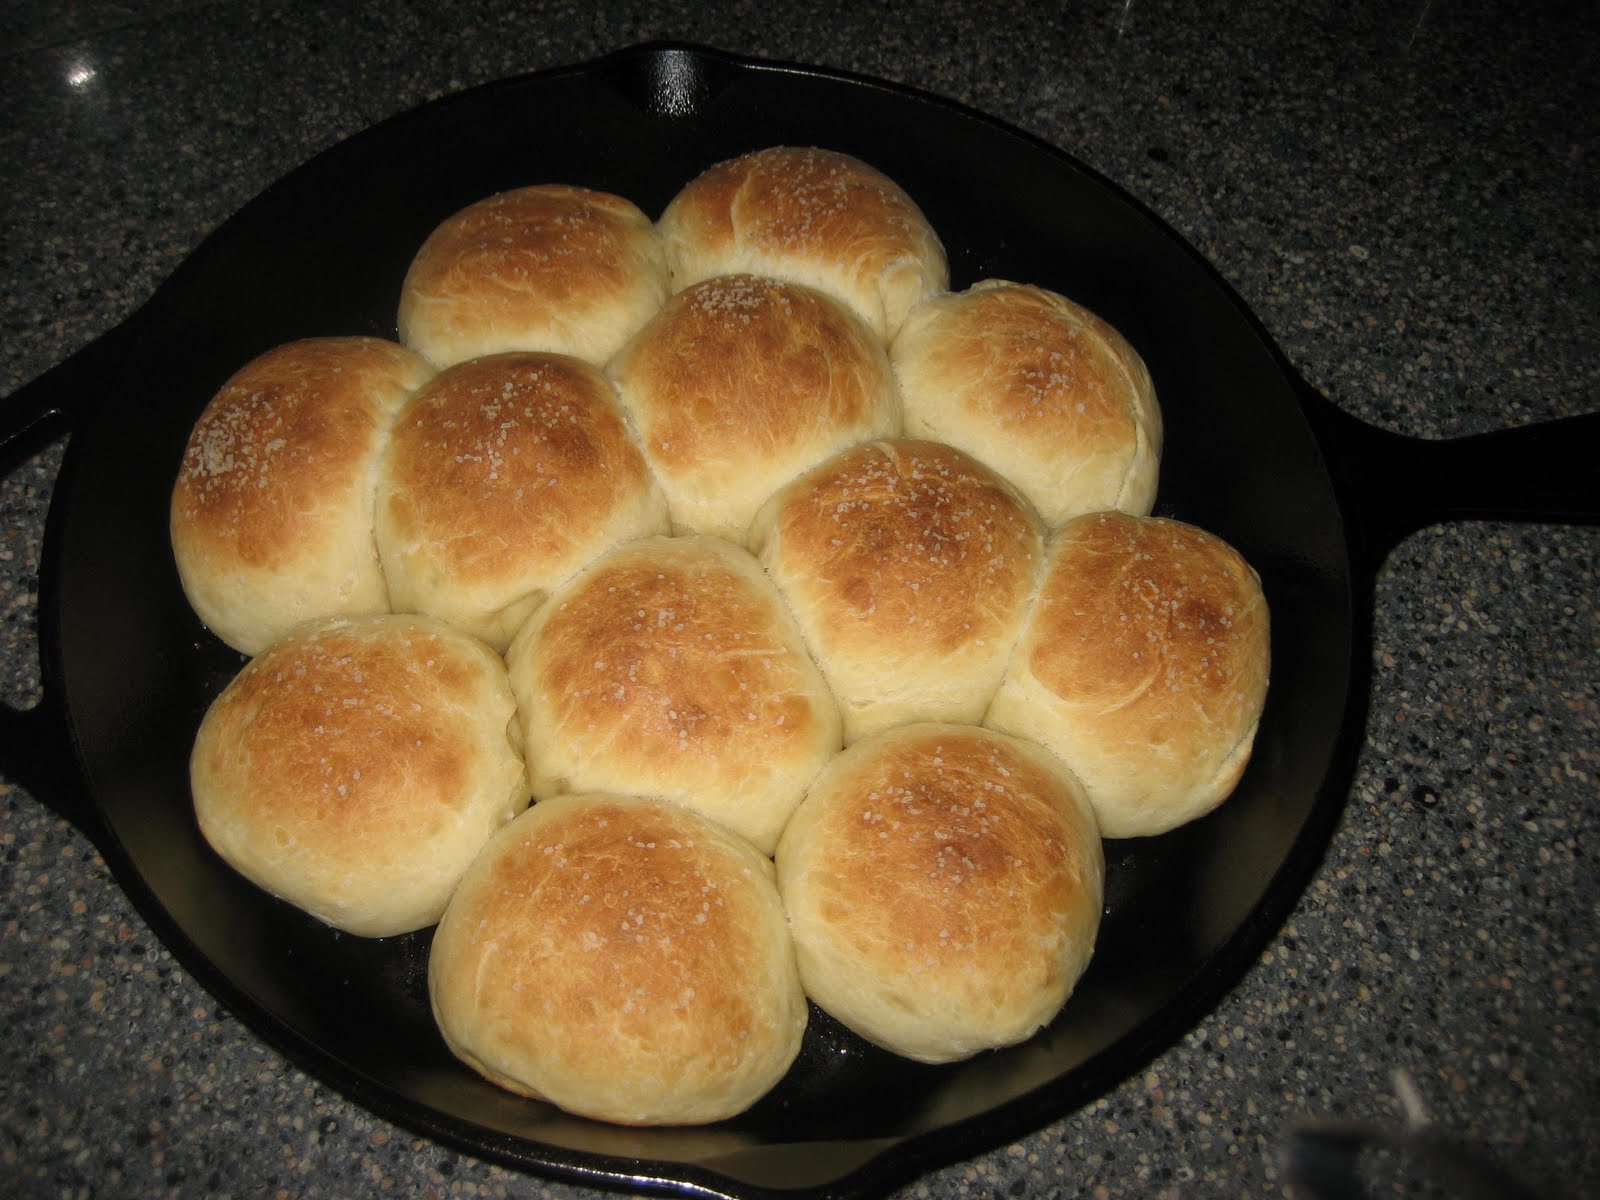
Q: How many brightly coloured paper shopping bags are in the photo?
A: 0